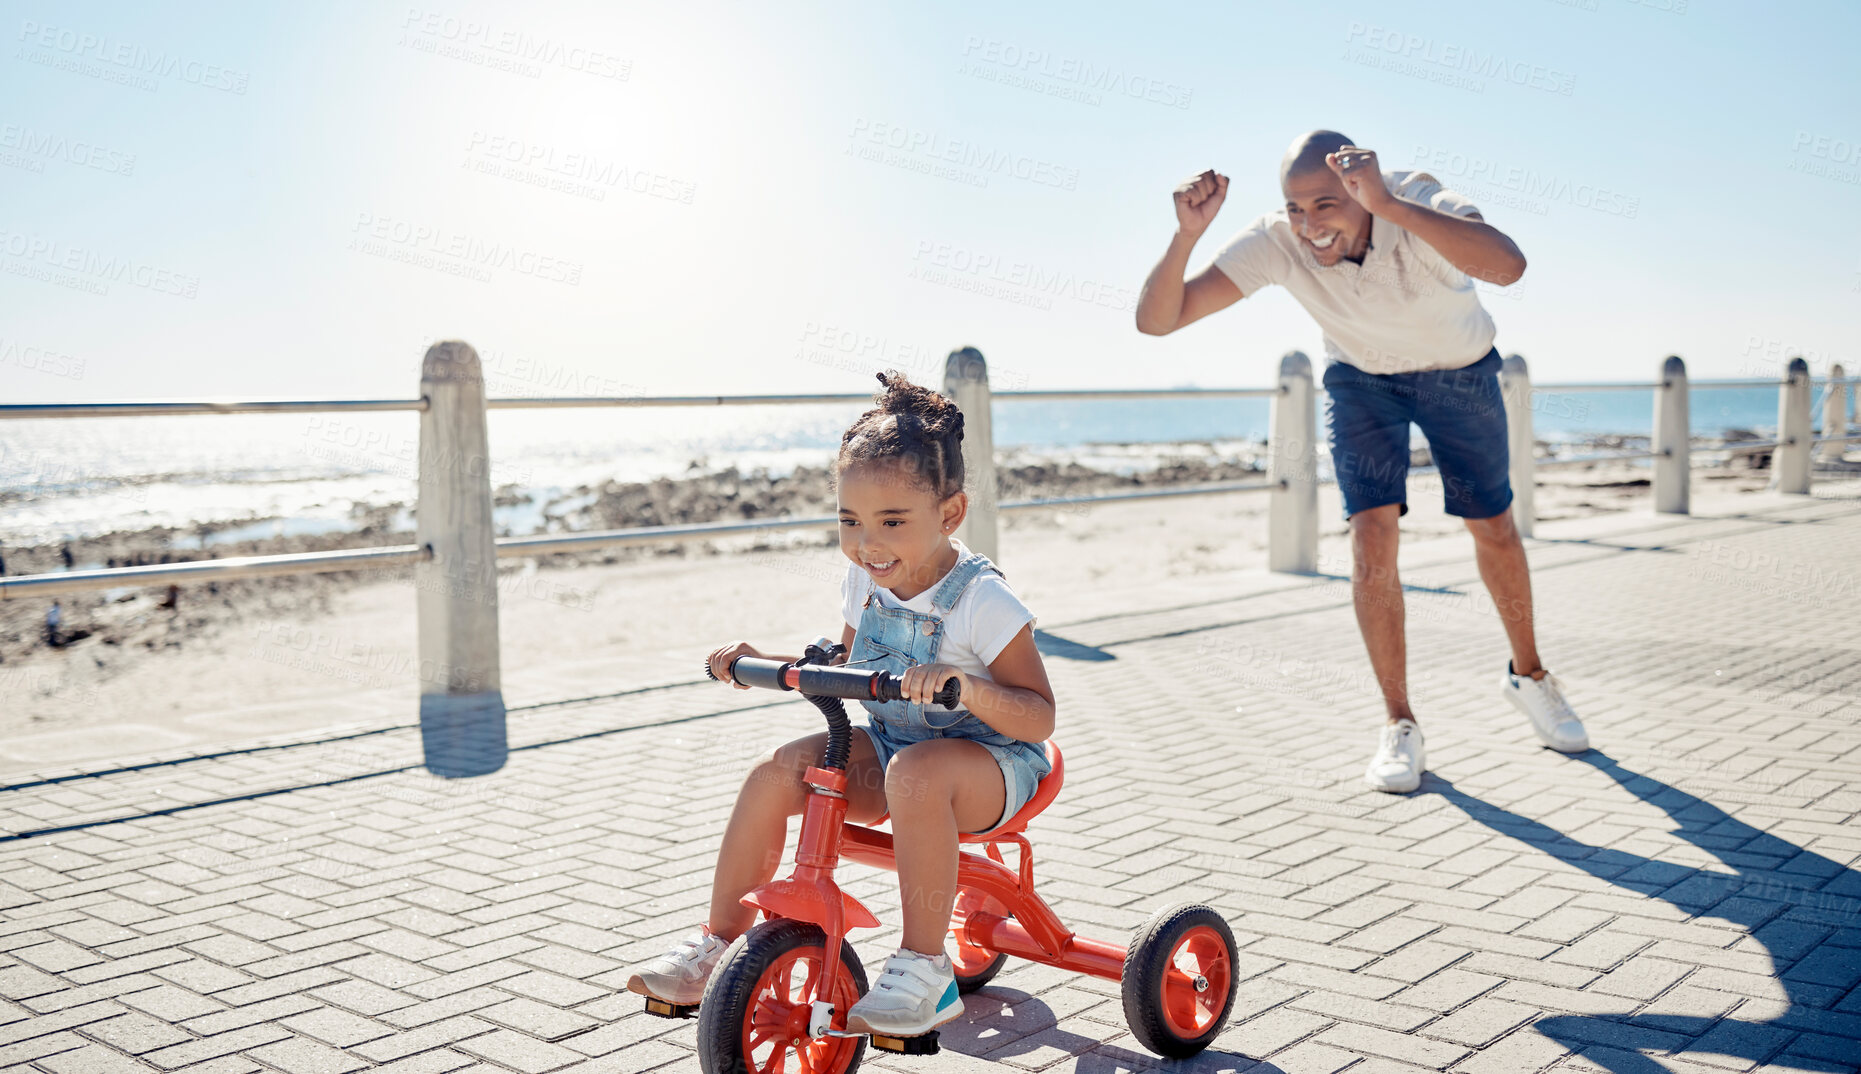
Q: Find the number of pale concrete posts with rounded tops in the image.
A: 7